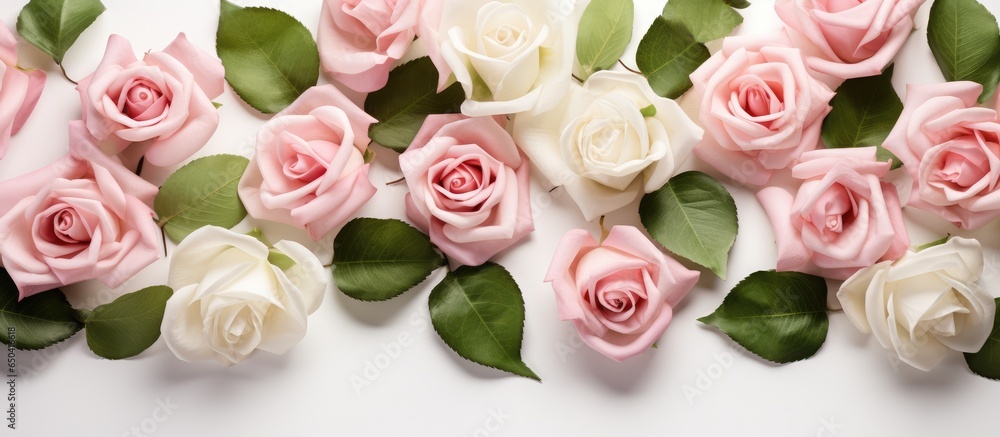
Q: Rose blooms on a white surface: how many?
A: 15